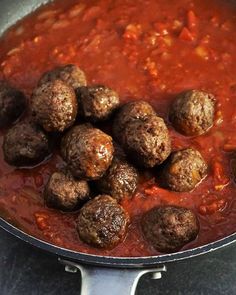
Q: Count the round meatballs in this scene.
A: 14